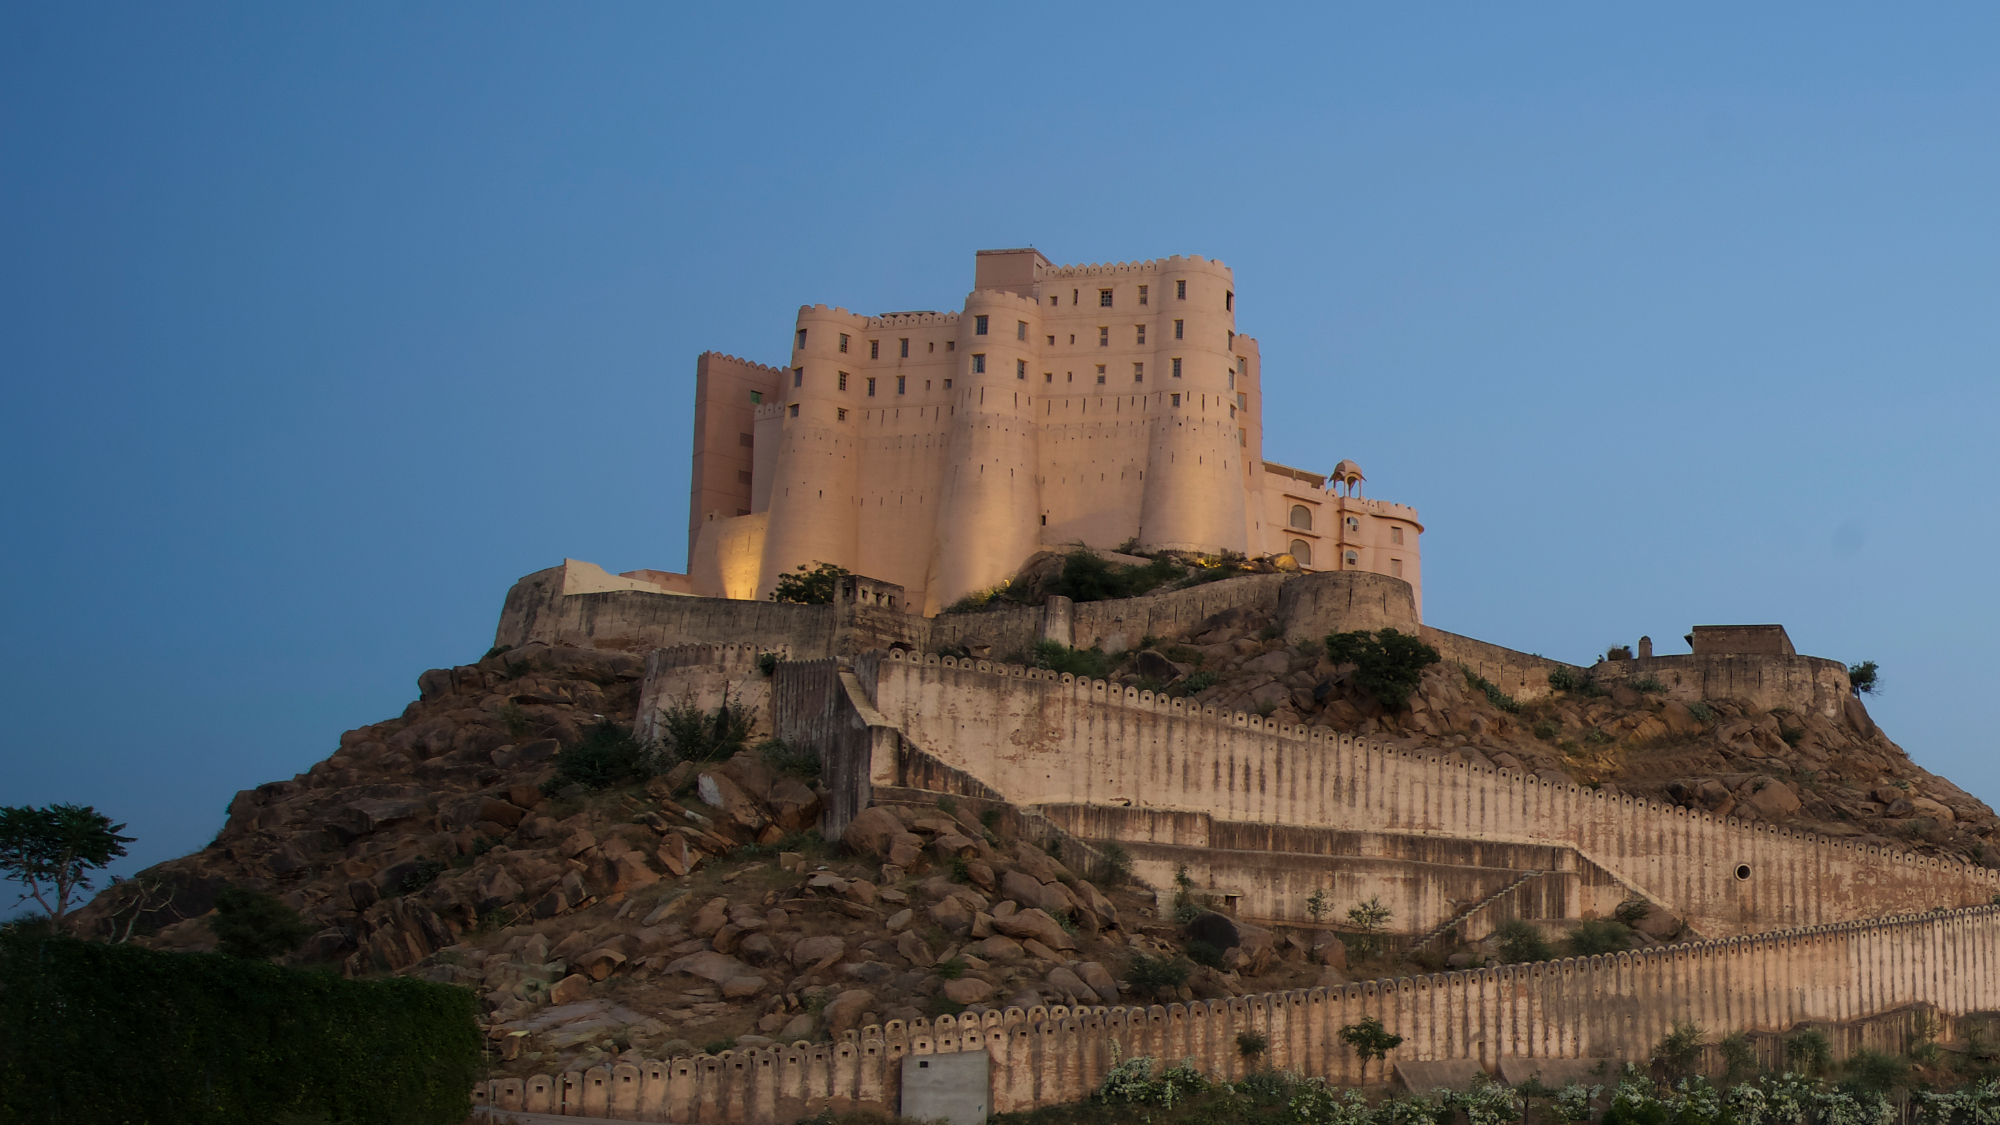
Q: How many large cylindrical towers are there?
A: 3